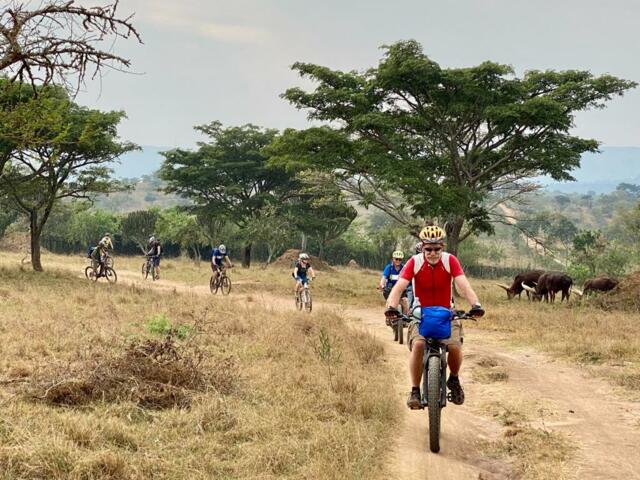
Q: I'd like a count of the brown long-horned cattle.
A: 3